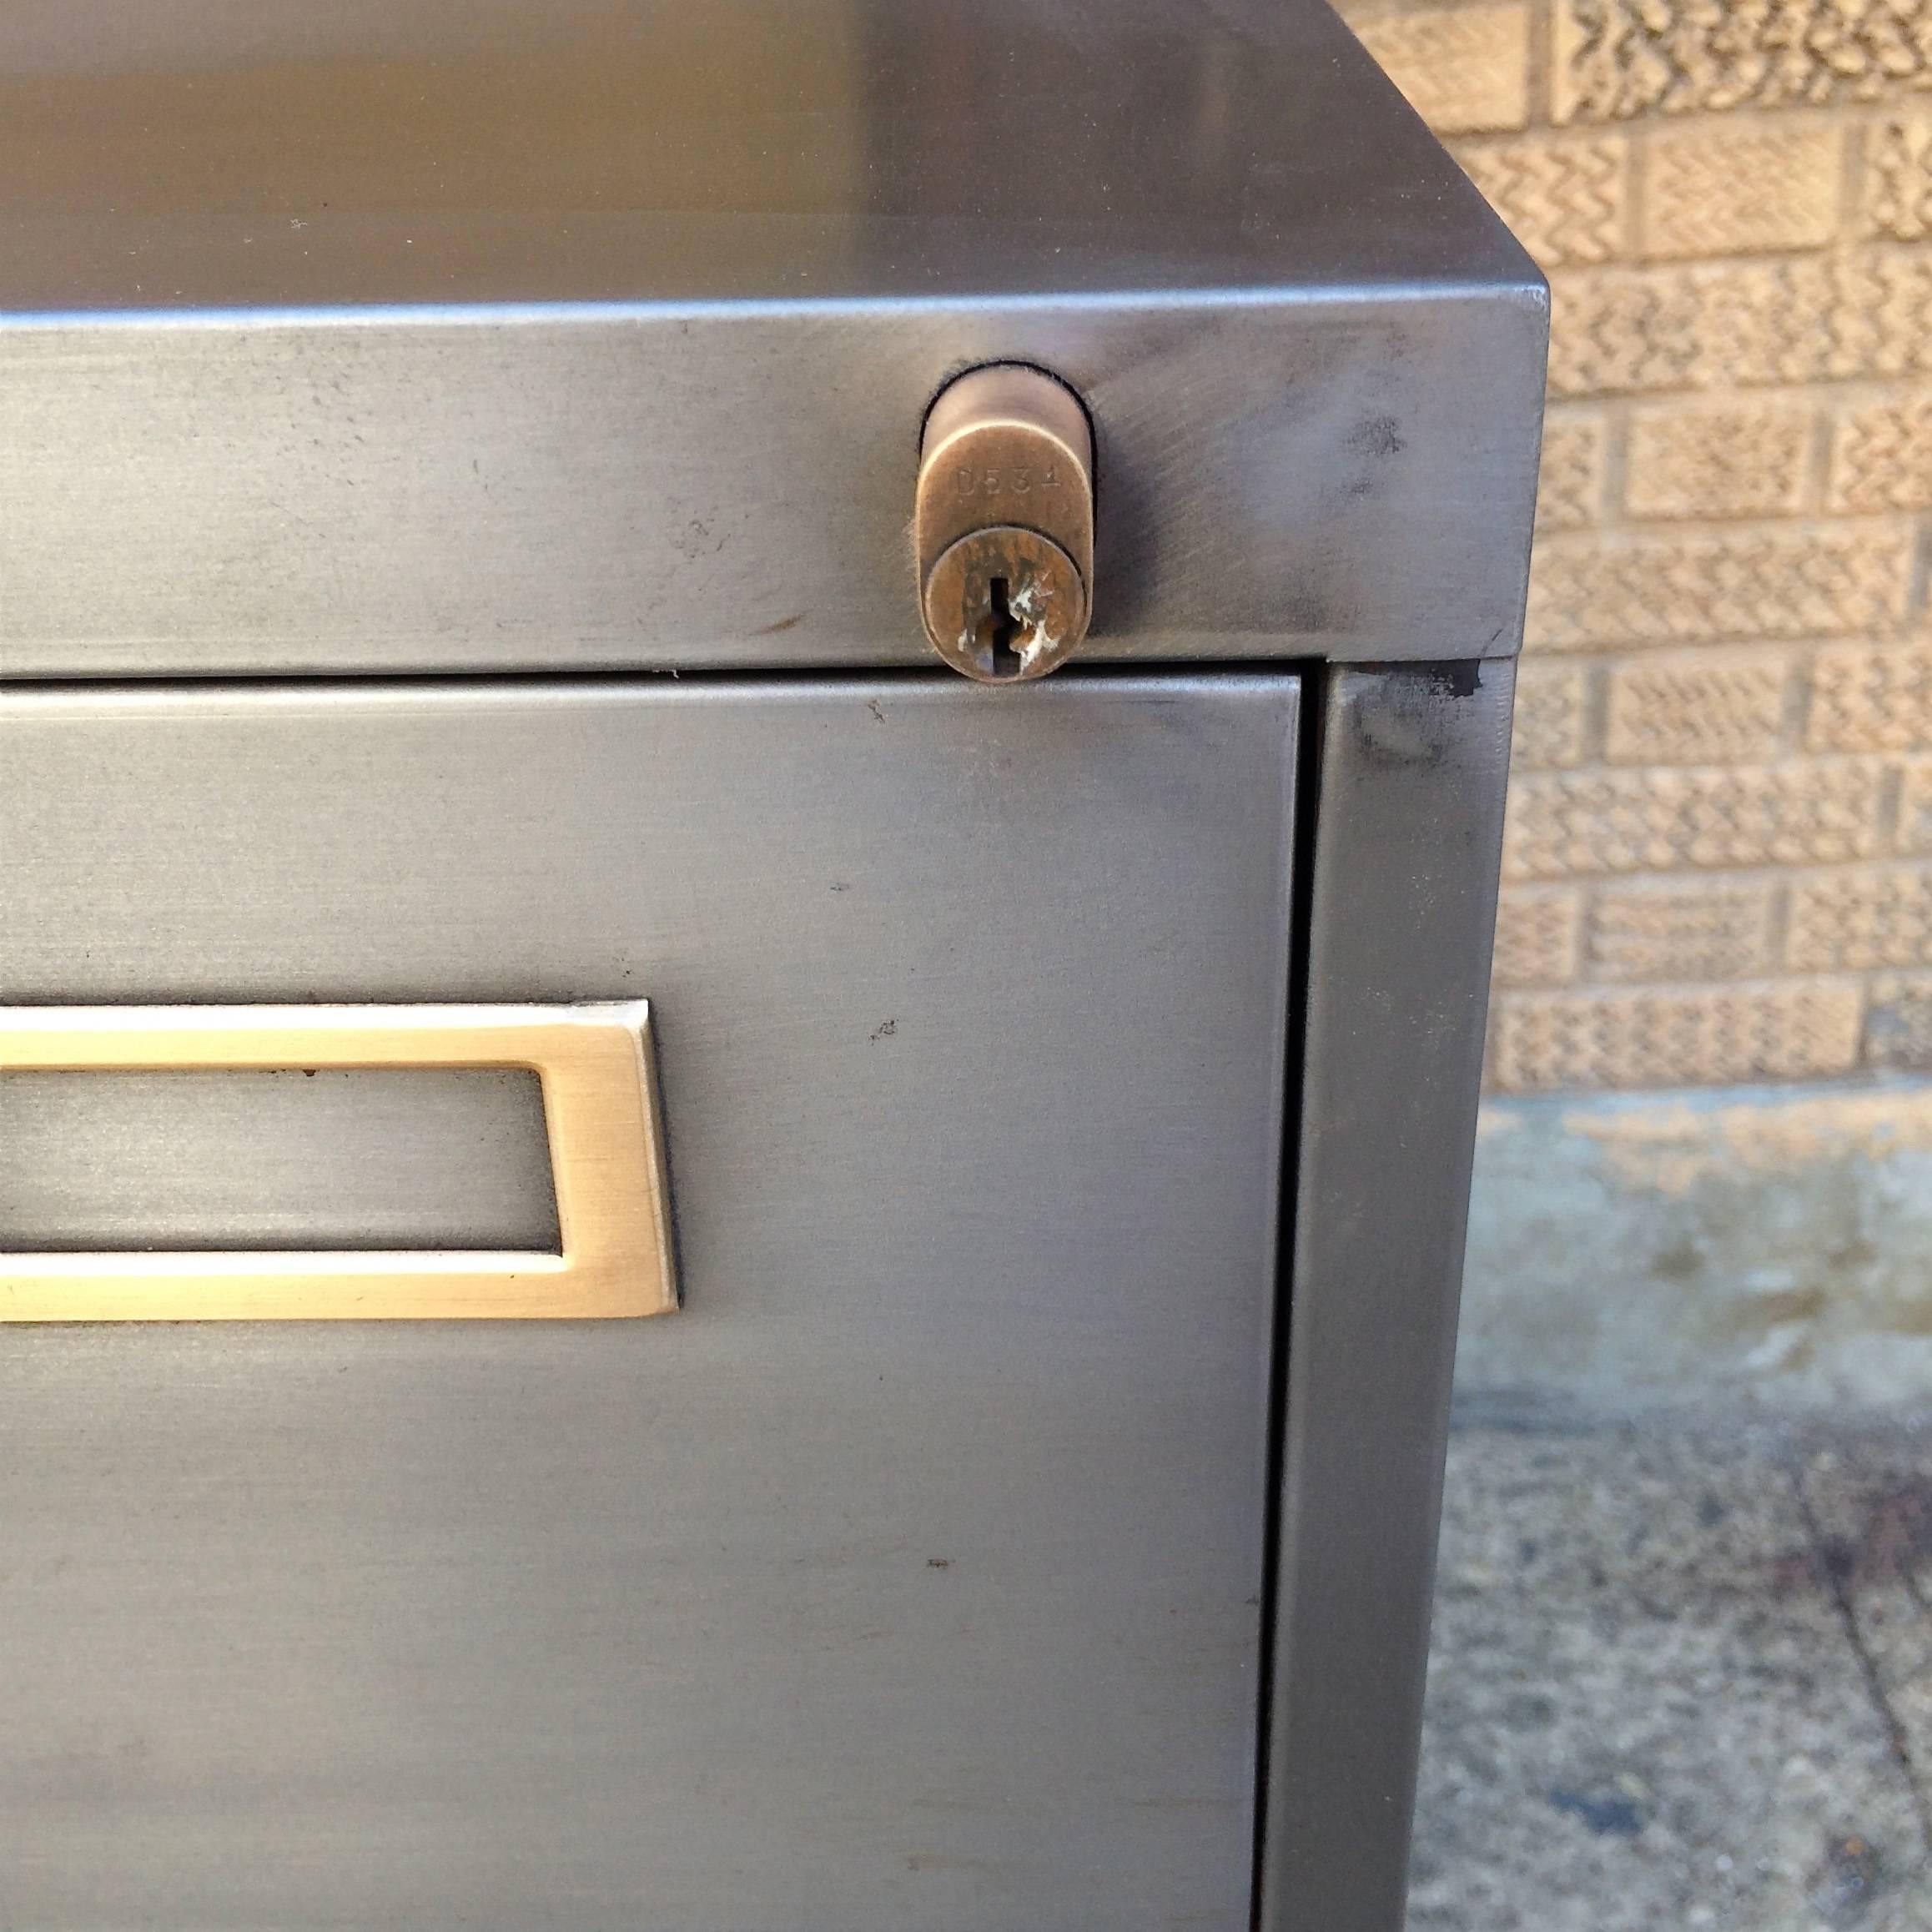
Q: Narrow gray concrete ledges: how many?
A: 1